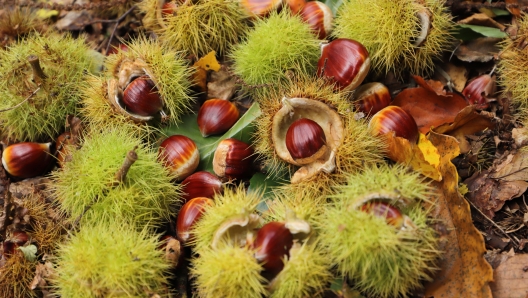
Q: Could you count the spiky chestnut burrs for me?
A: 11